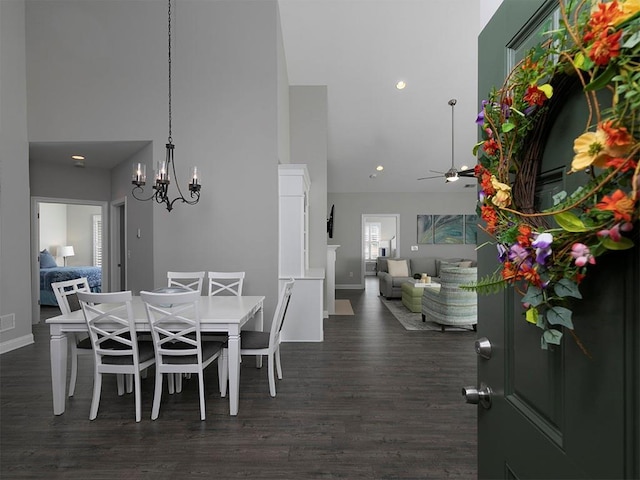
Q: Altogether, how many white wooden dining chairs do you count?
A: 6